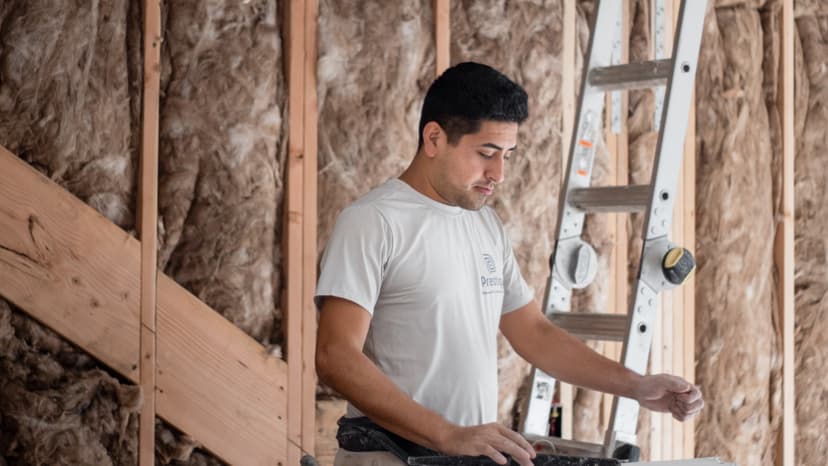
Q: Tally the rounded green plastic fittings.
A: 0